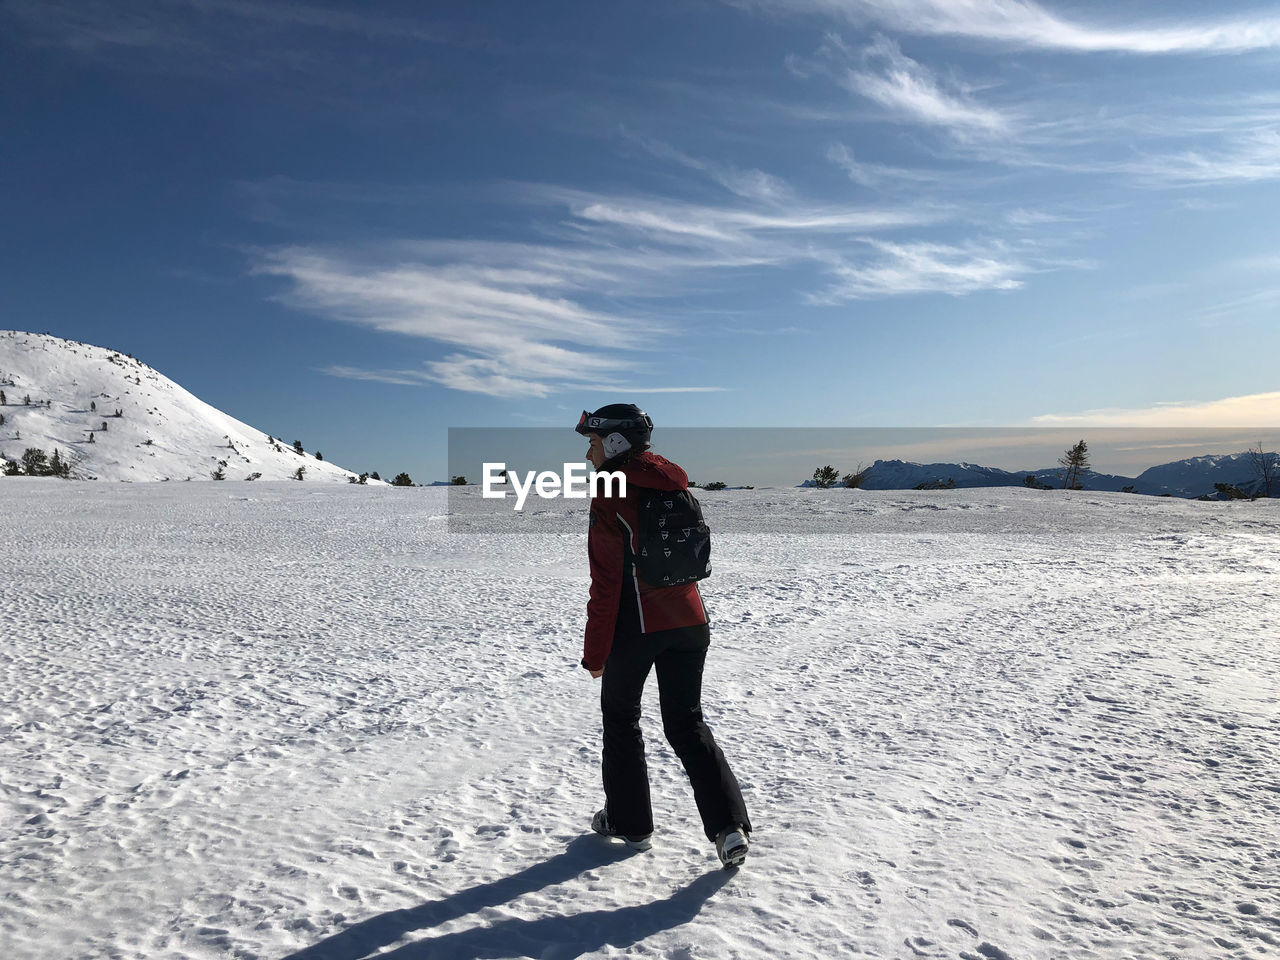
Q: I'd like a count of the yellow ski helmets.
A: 0